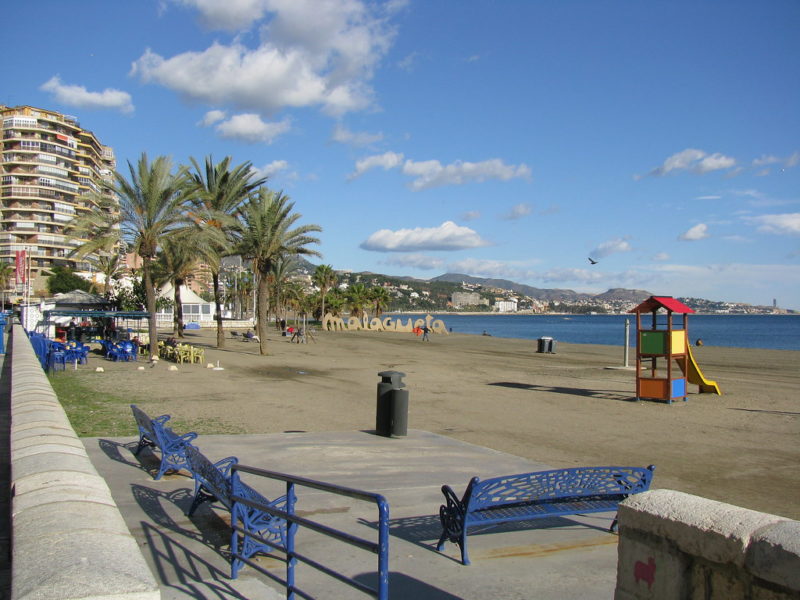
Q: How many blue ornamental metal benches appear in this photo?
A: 3